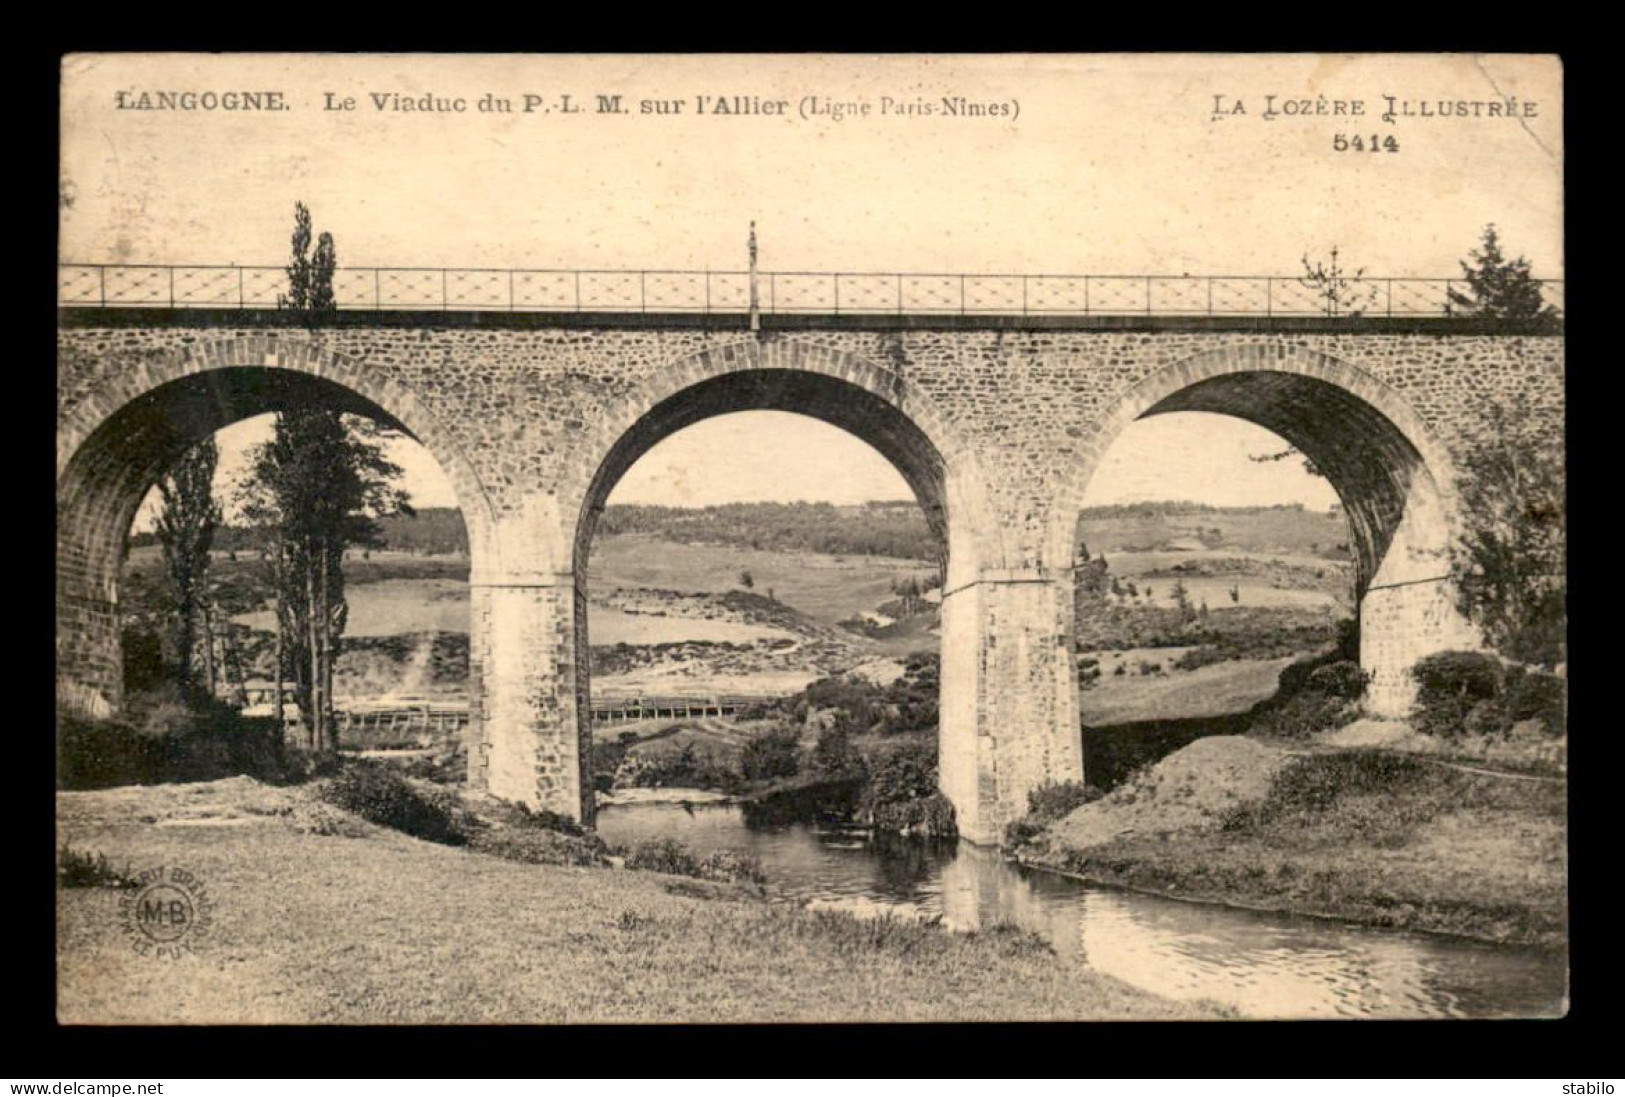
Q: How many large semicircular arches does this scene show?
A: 3